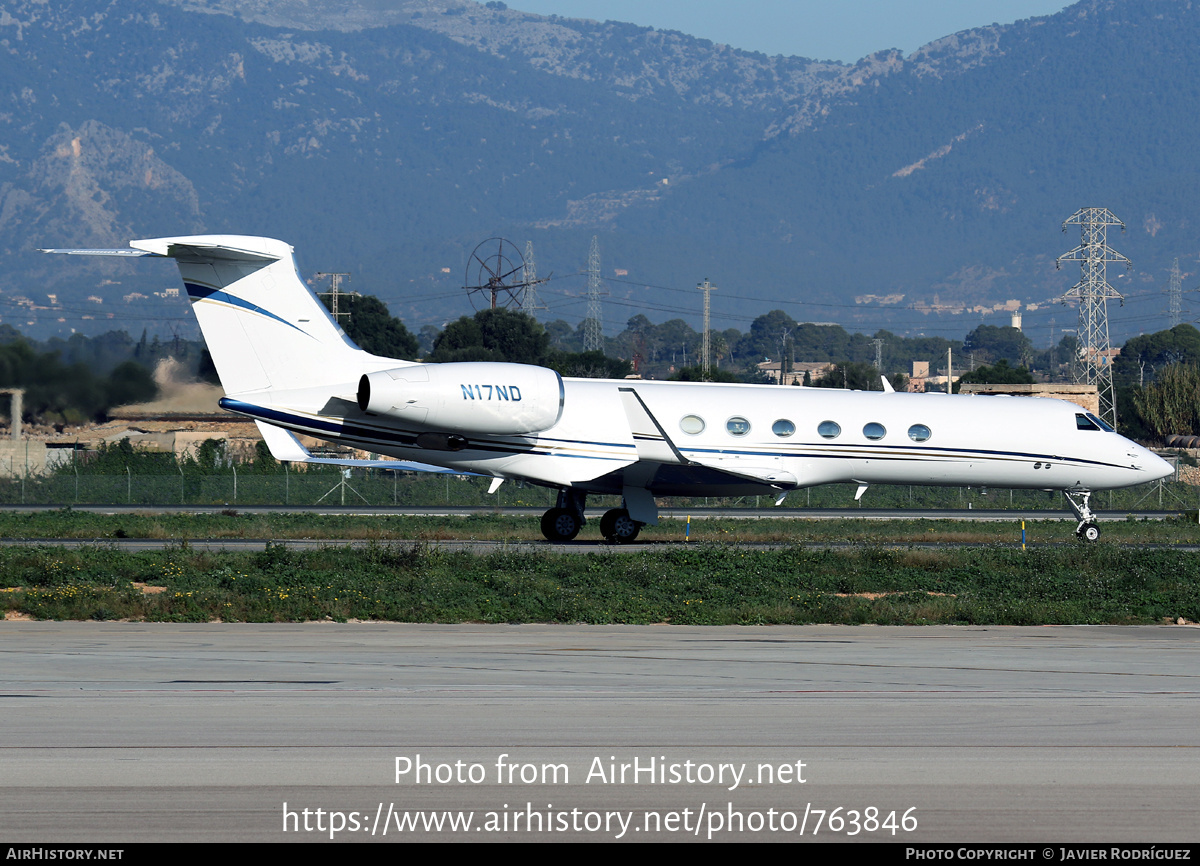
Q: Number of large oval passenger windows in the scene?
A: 6